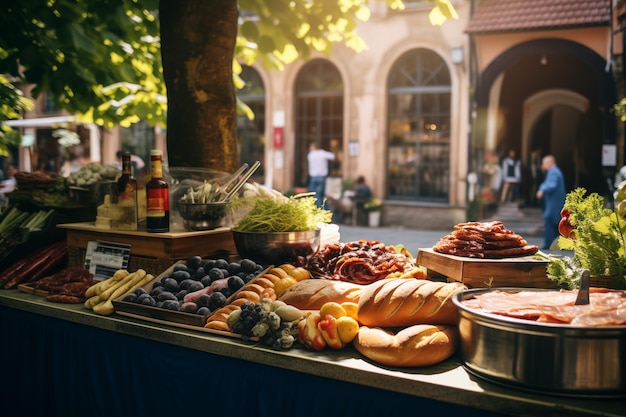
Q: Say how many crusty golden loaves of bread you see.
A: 3